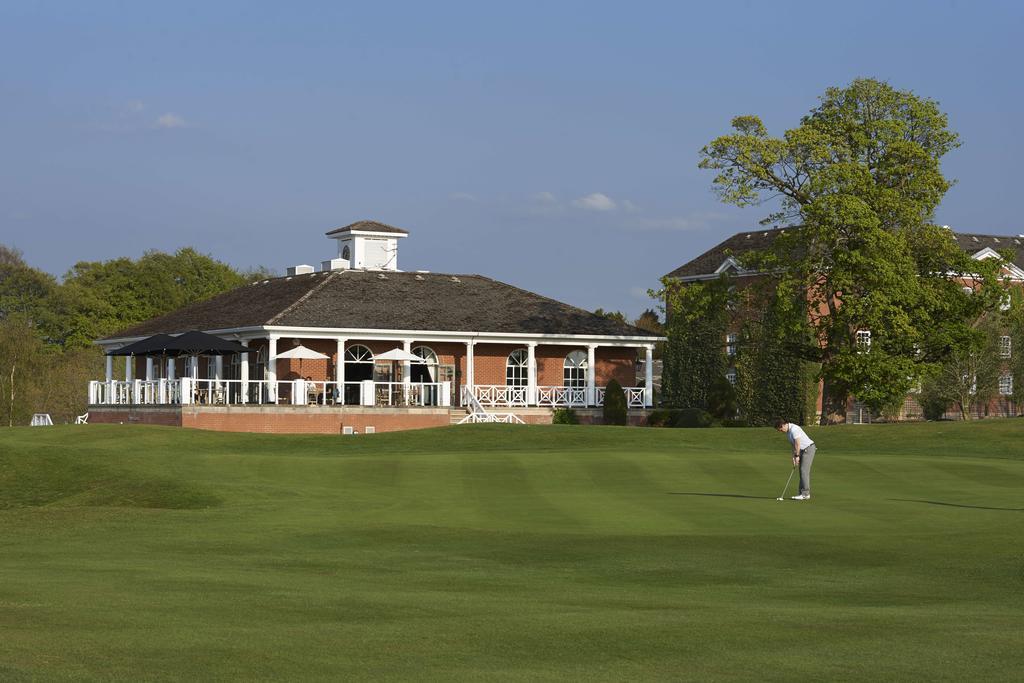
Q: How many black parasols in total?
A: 2